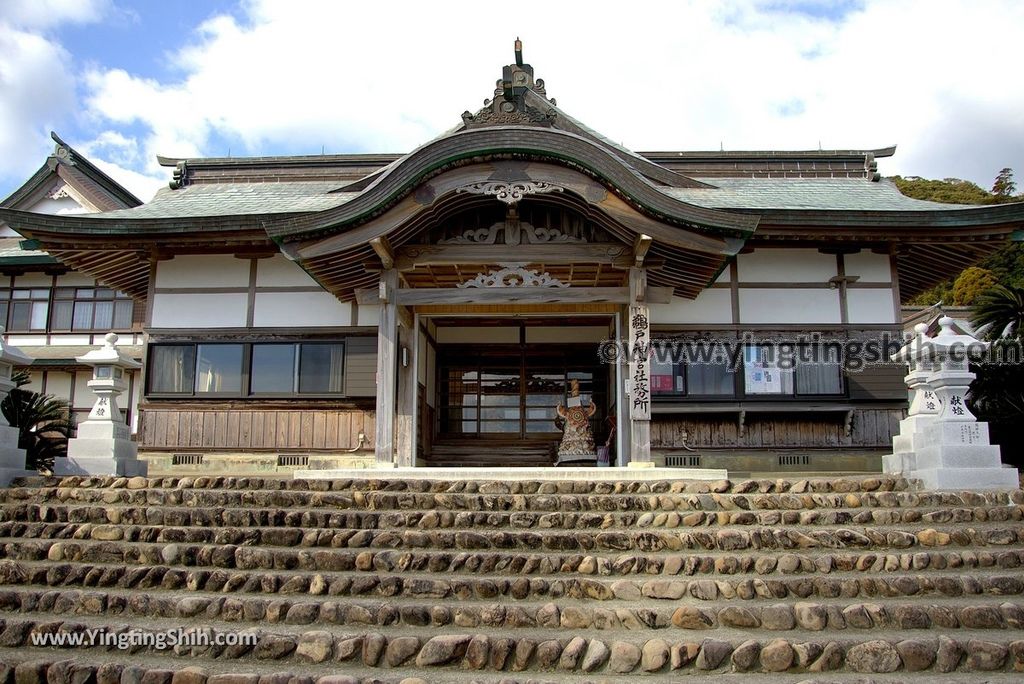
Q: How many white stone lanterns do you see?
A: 4